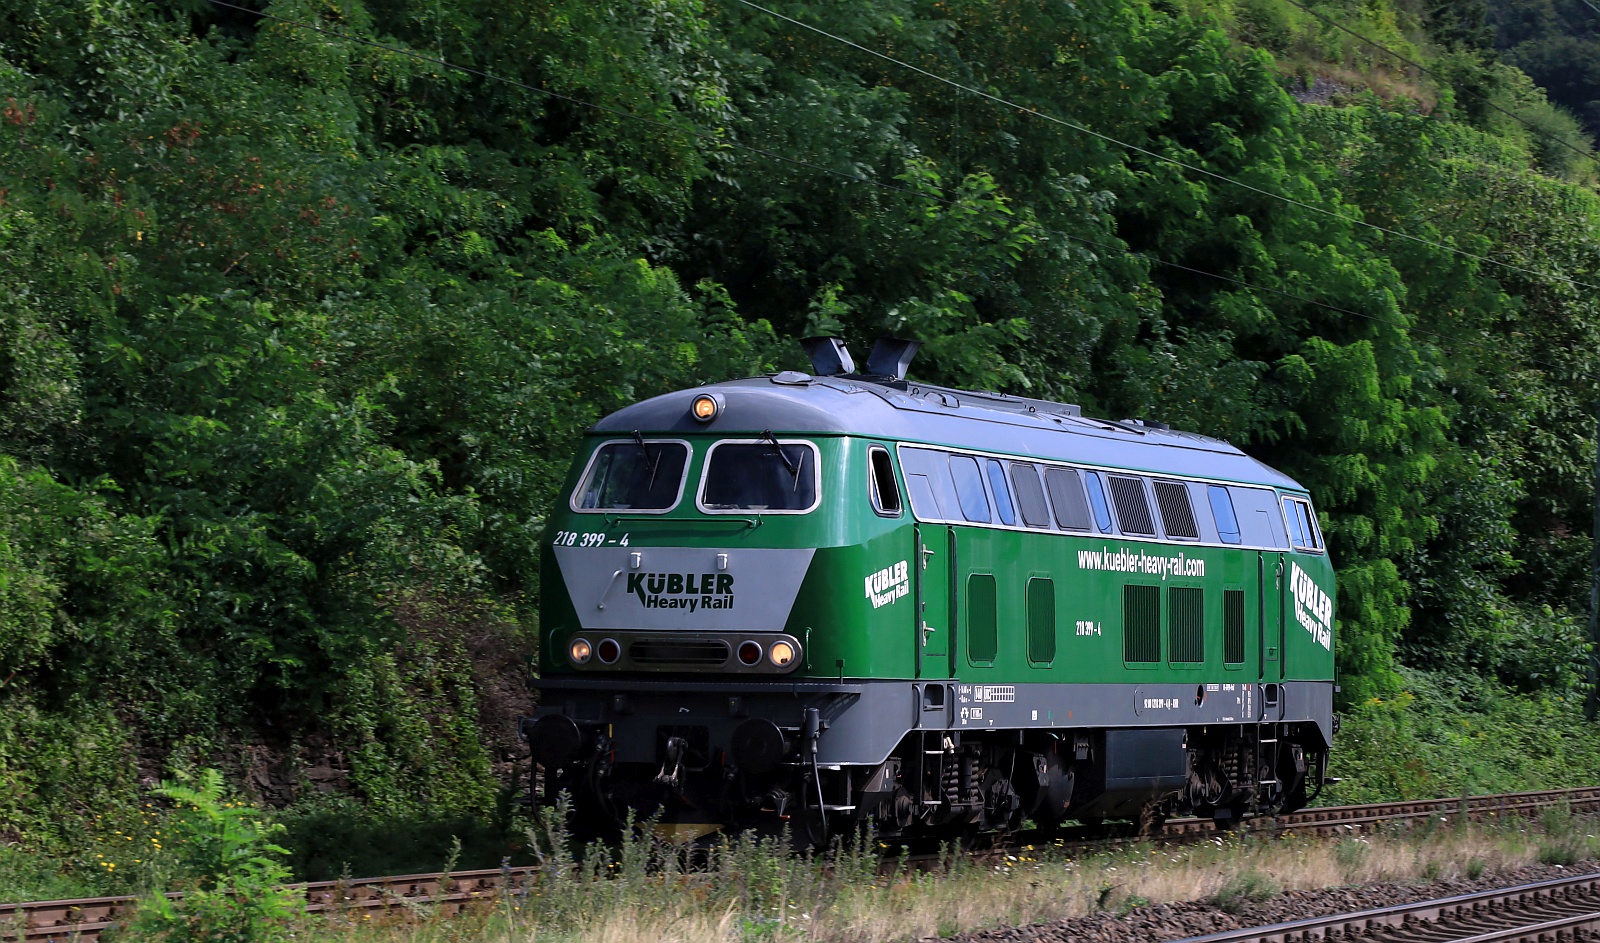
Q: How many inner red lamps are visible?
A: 2